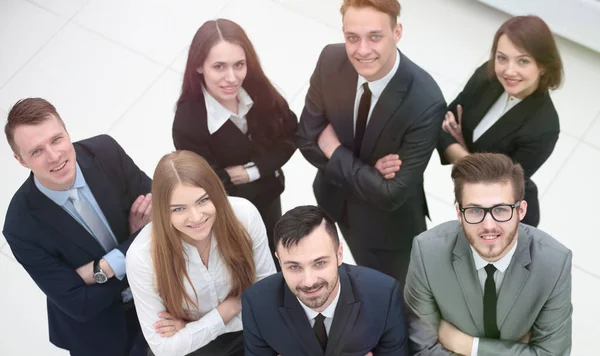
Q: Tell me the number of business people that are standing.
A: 7